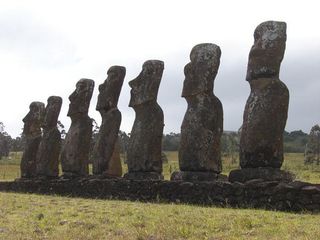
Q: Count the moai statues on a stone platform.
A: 7